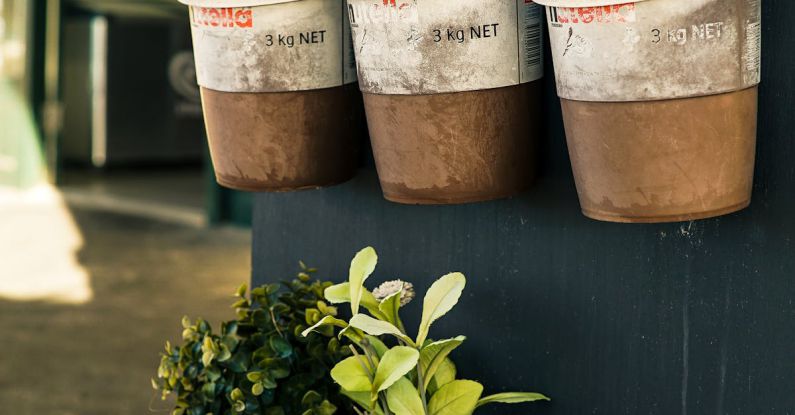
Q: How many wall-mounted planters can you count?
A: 3